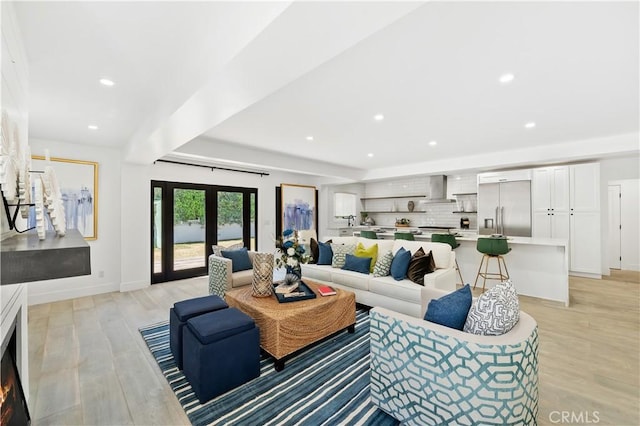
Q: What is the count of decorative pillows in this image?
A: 12